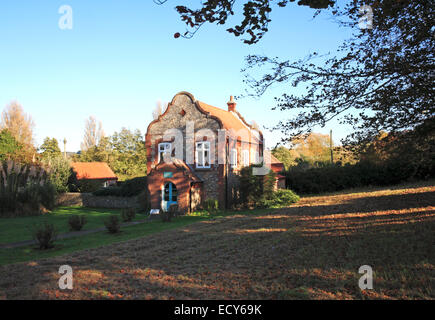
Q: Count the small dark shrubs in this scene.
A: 5